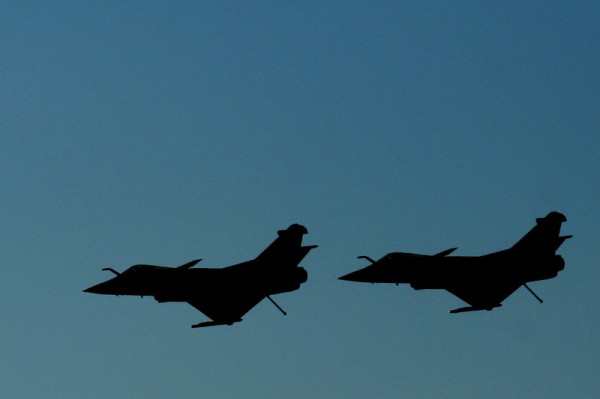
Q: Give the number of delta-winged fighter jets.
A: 2